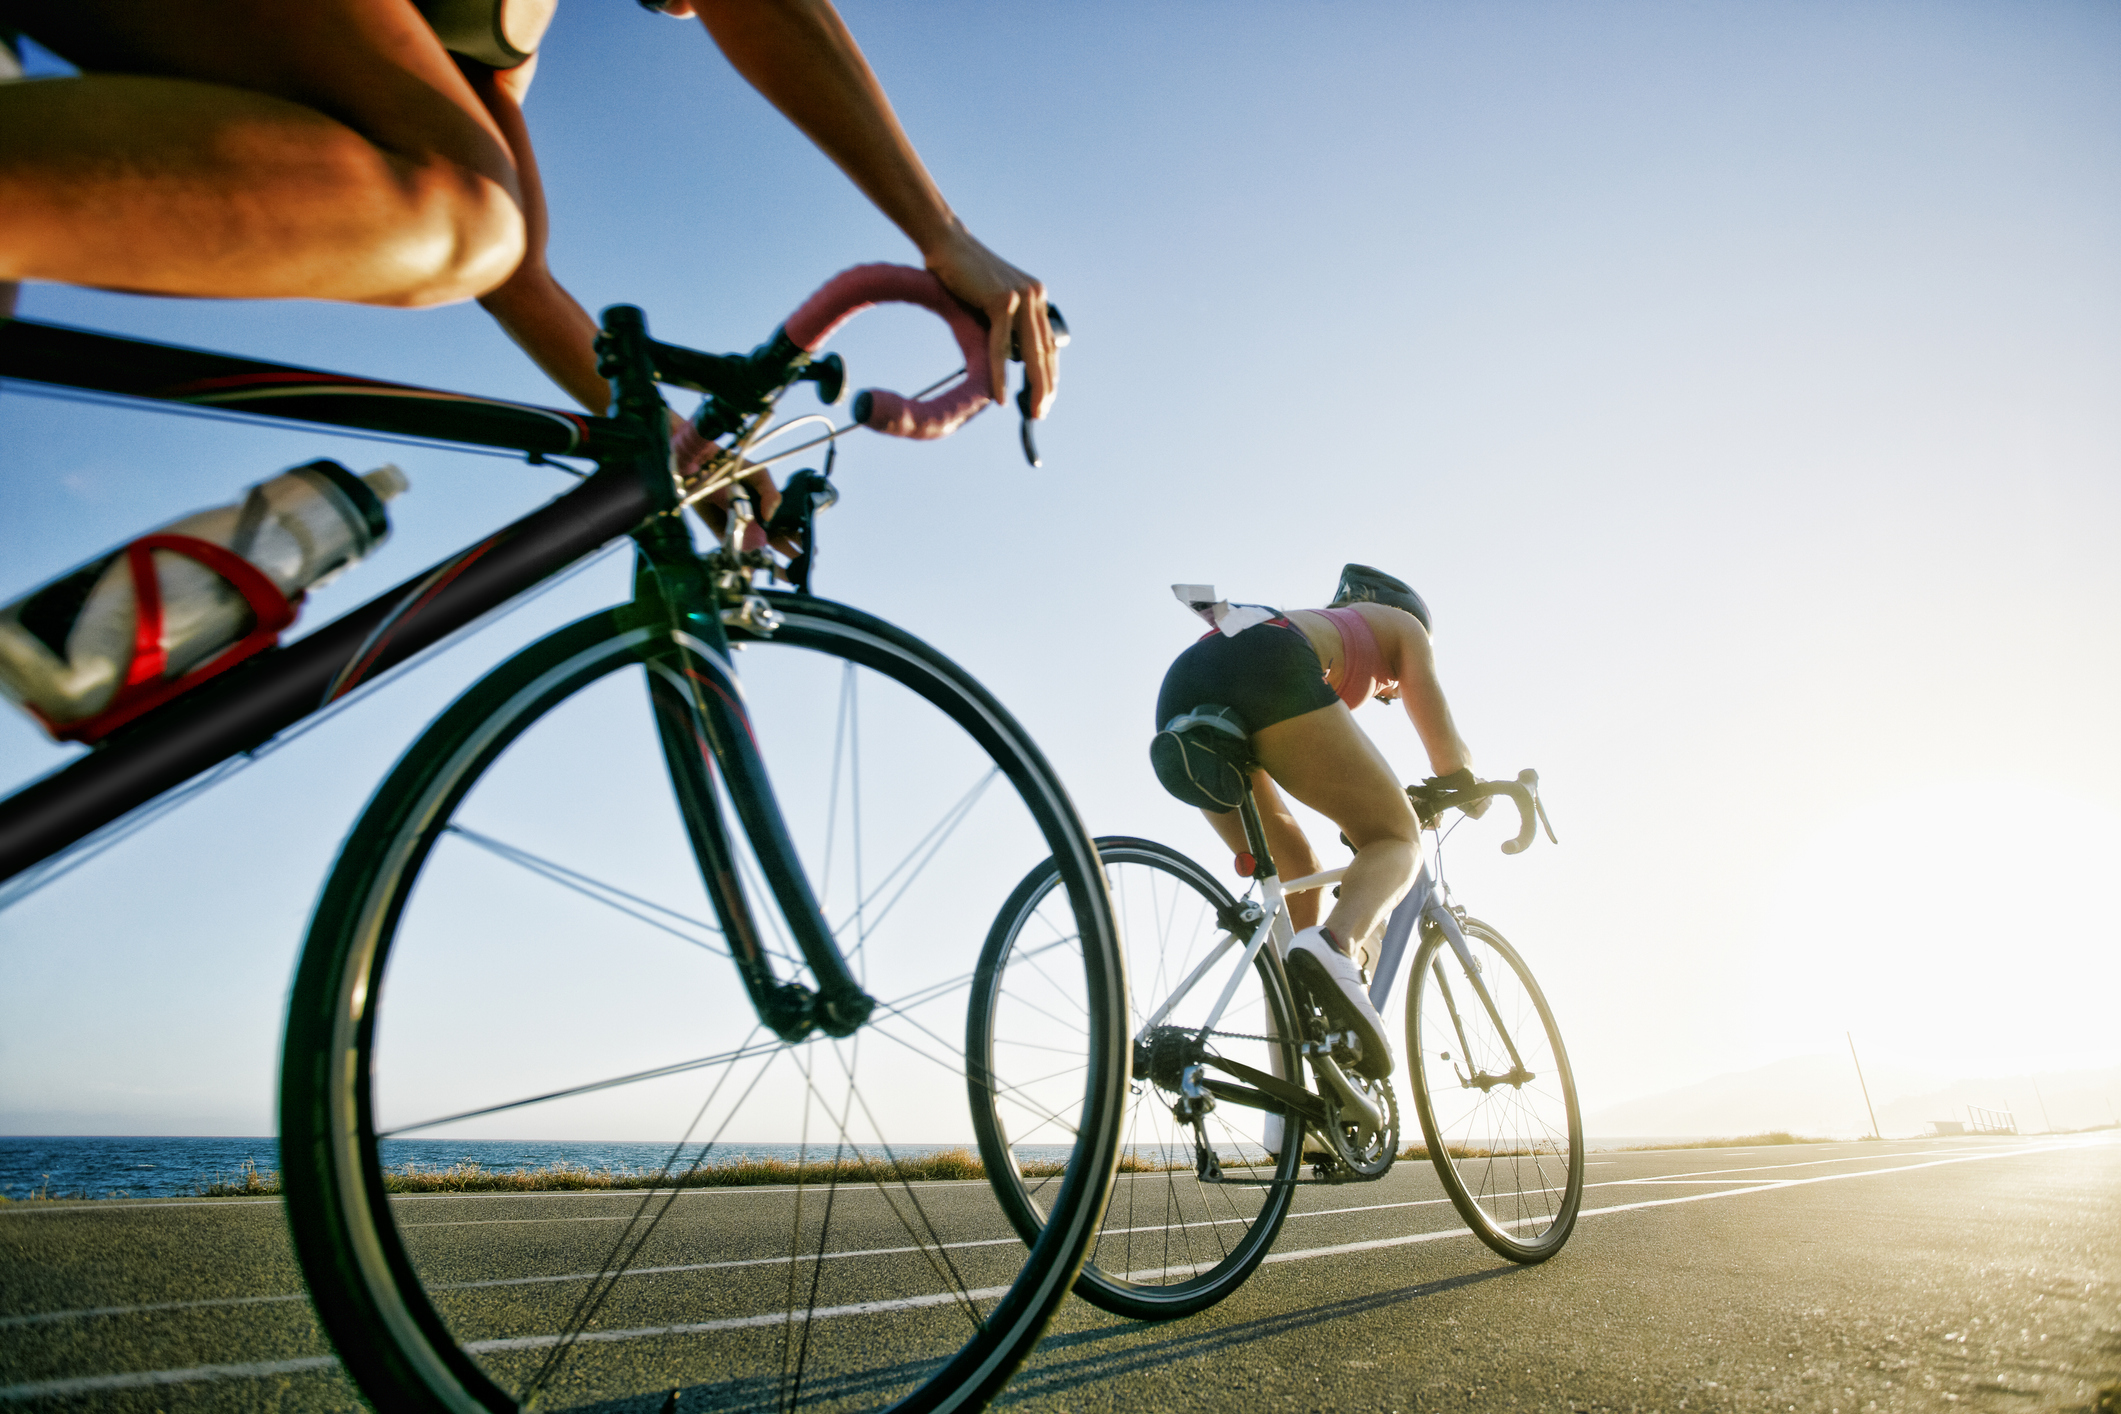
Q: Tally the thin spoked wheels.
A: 3